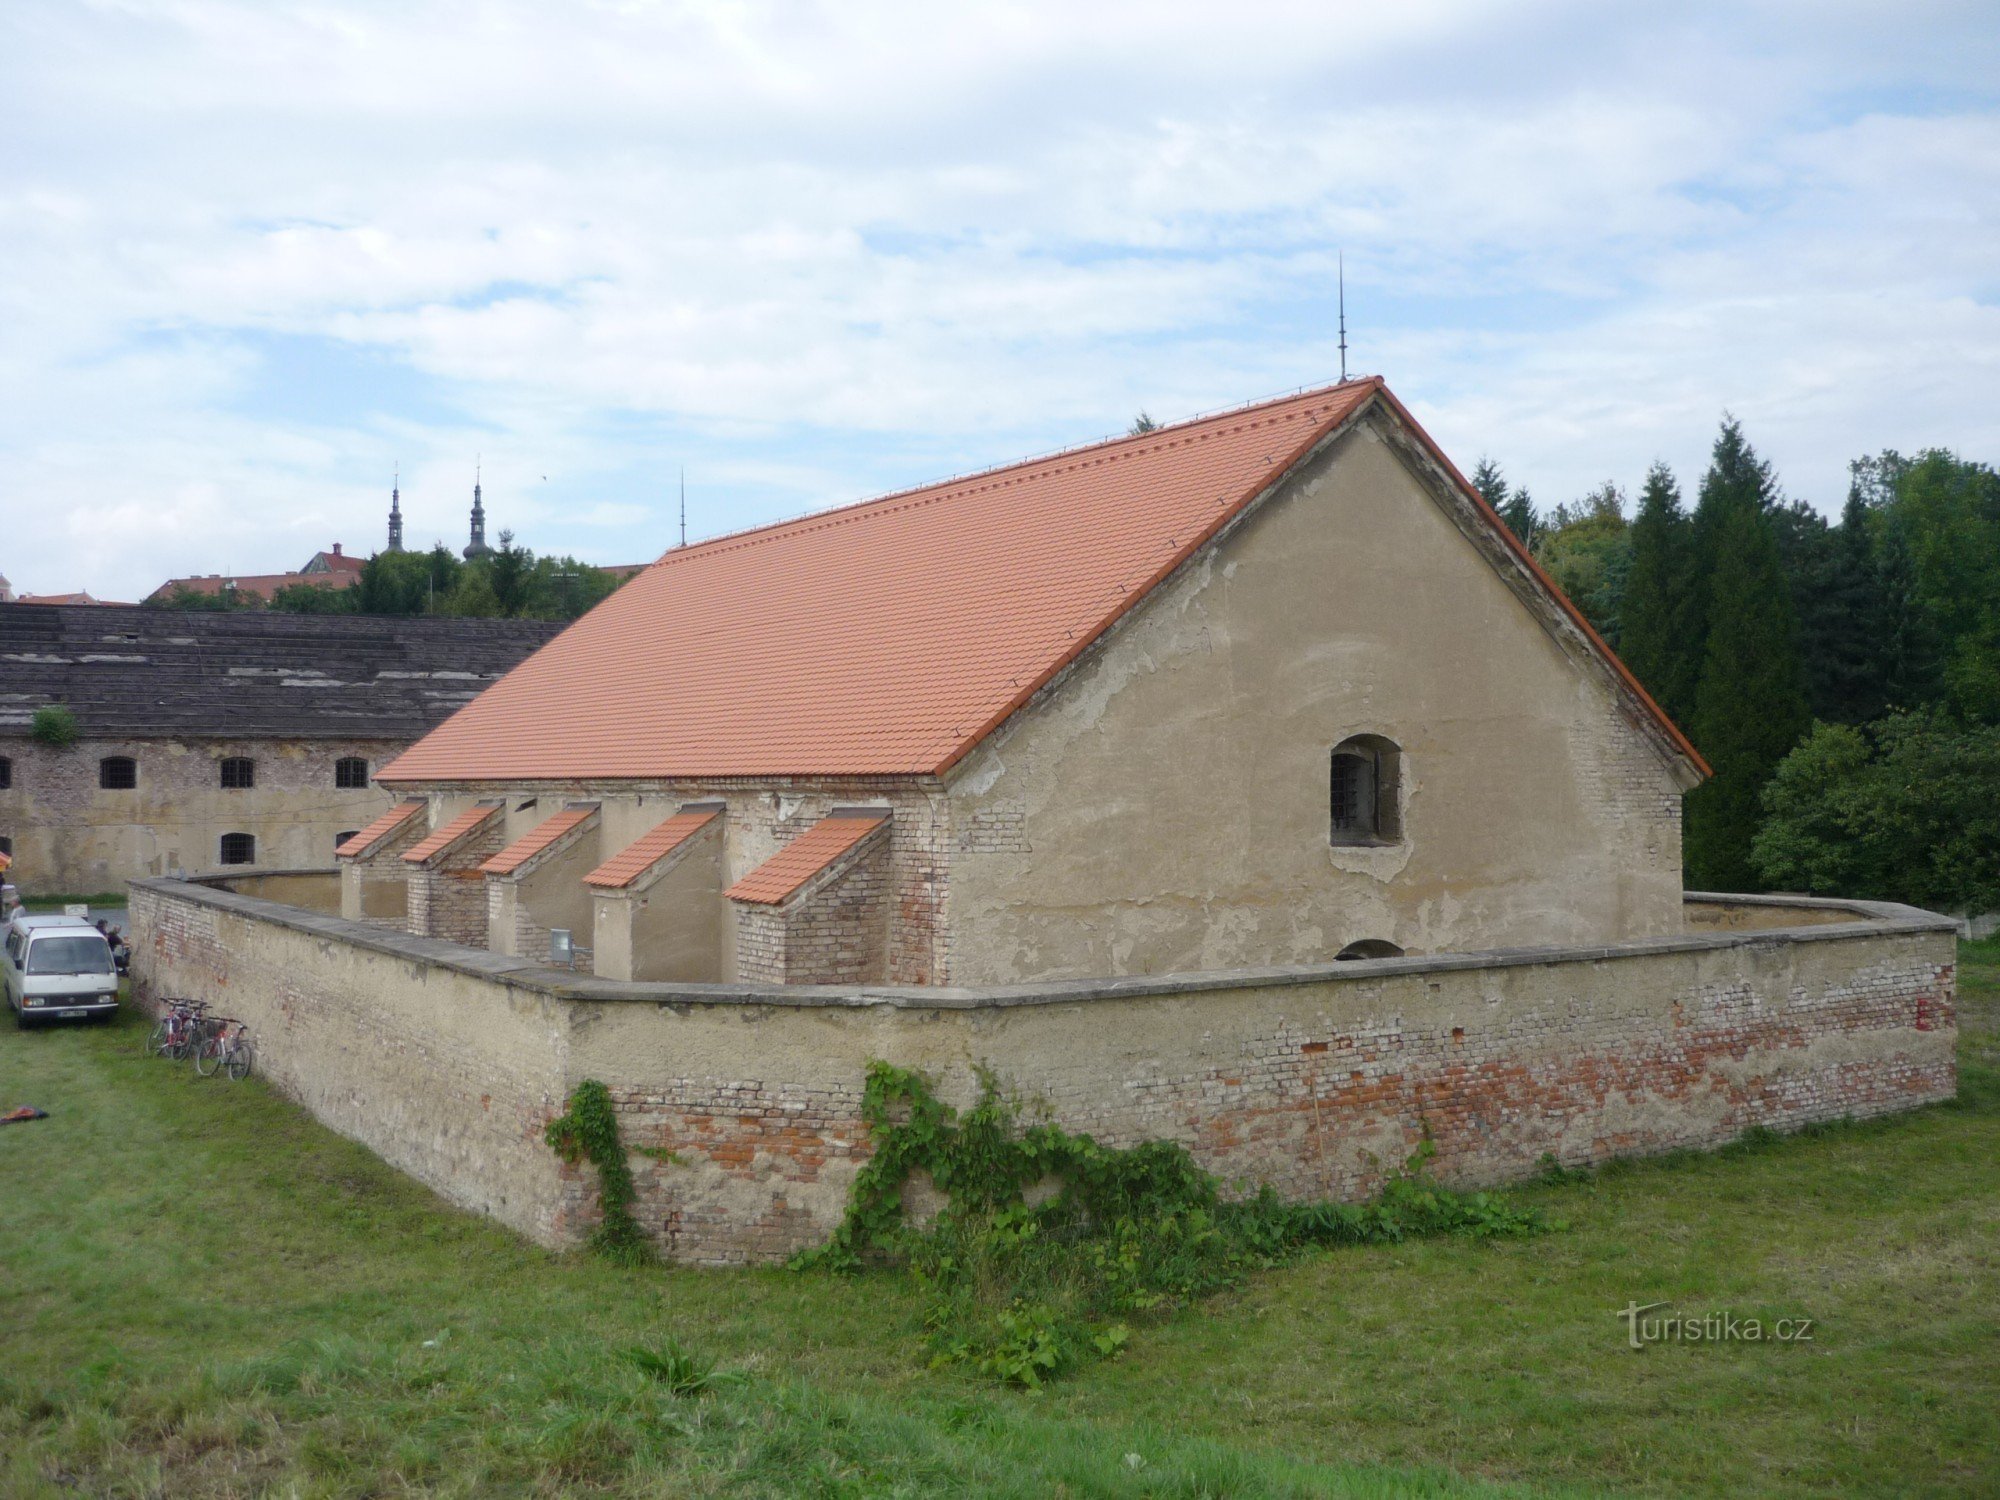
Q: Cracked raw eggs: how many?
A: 0